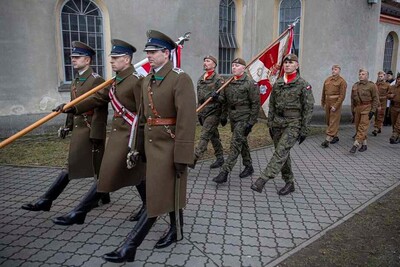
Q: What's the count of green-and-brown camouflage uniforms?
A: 3